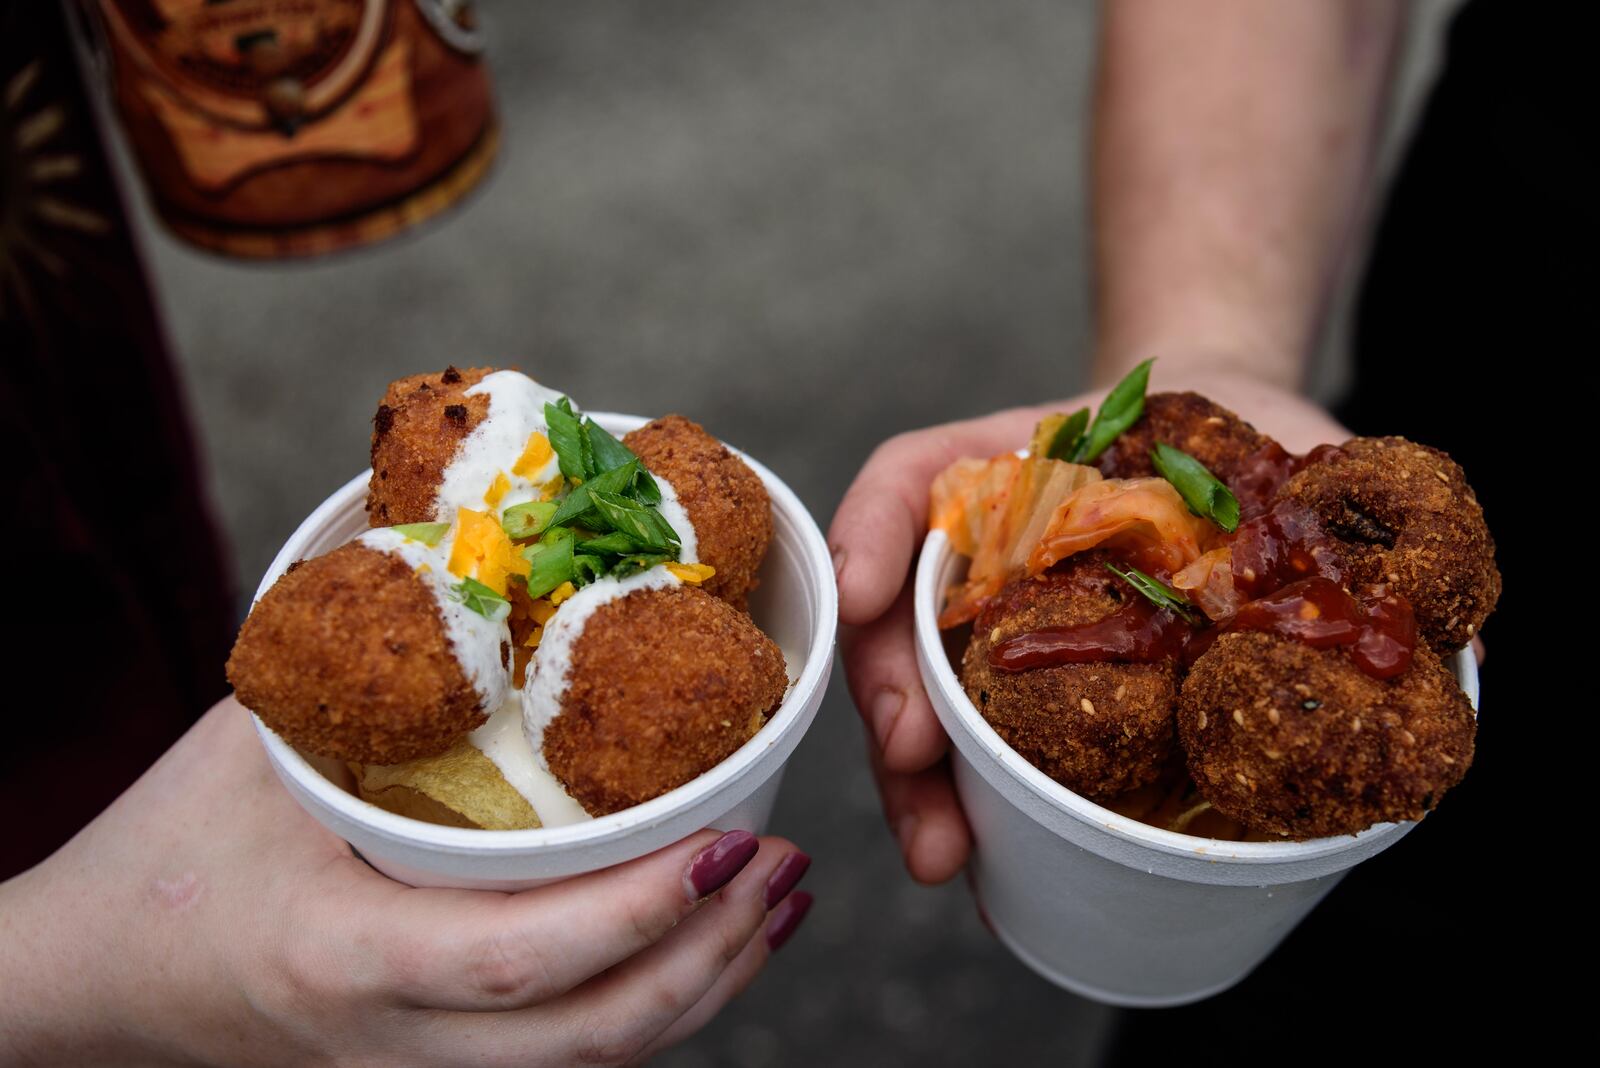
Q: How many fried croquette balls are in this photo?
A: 8